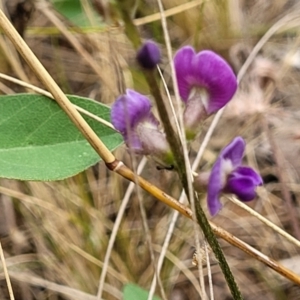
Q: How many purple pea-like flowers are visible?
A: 3